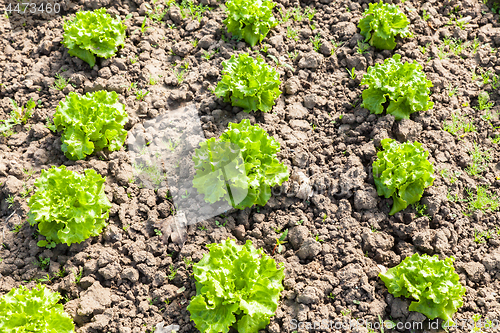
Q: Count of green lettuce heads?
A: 12